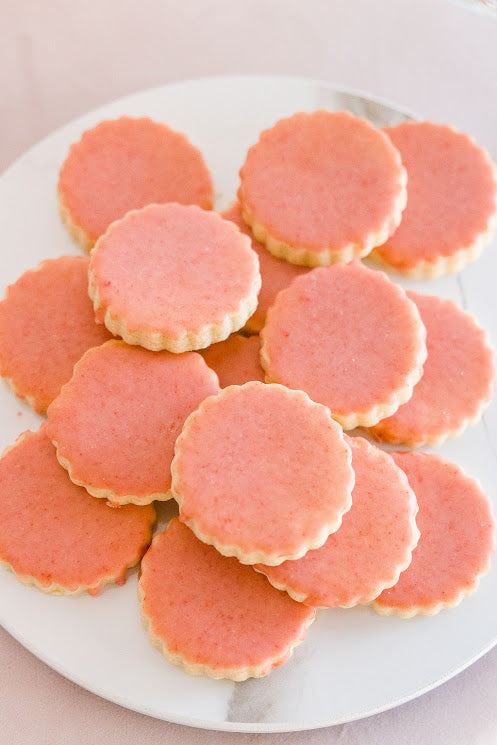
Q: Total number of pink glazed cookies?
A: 15